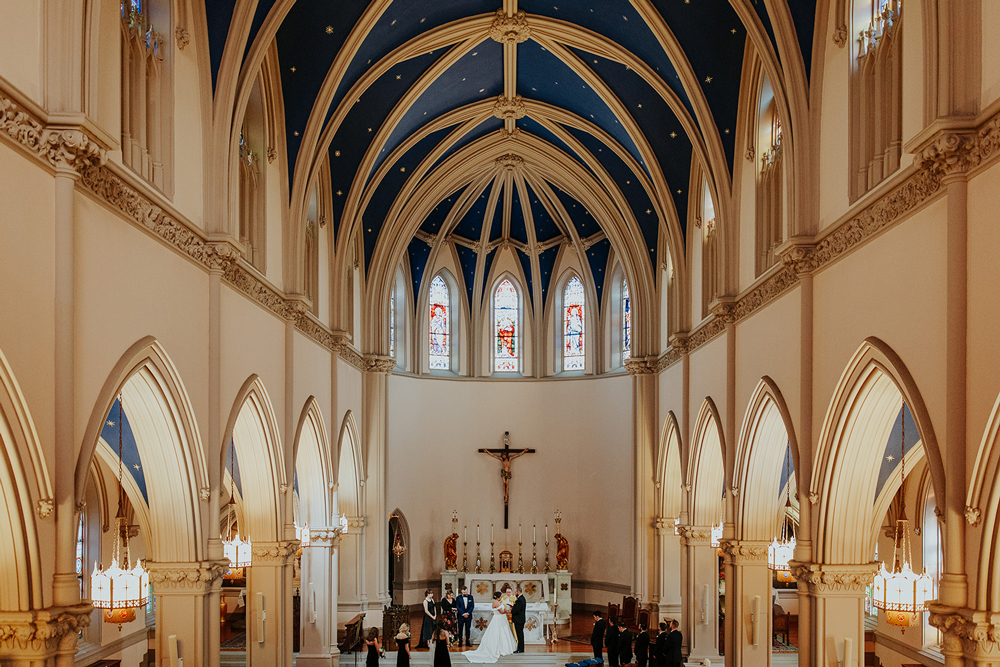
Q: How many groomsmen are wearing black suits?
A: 6